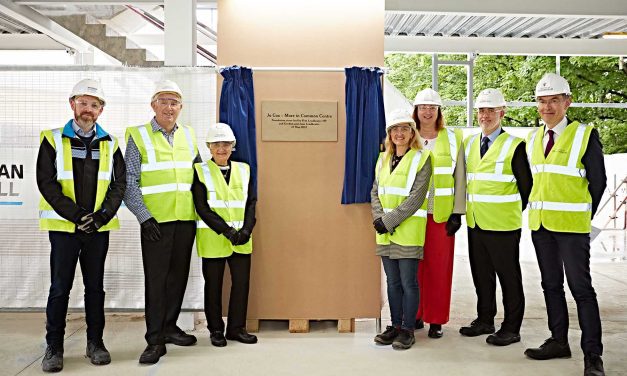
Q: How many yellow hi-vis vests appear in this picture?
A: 7